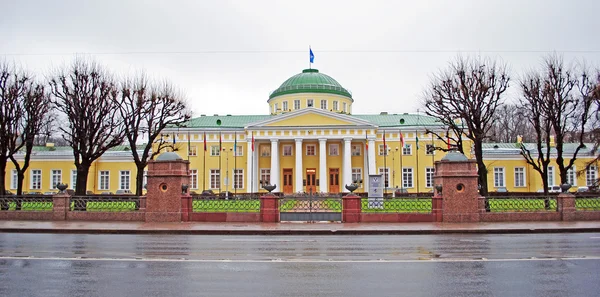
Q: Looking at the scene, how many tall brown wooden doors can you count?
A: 3